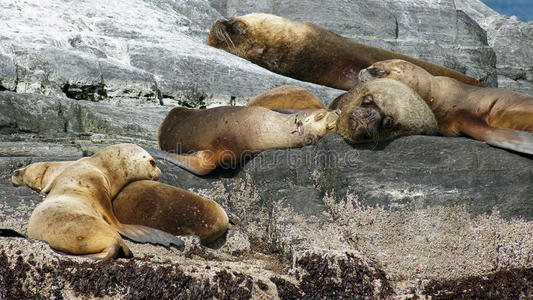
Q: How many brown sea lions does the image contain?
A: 7